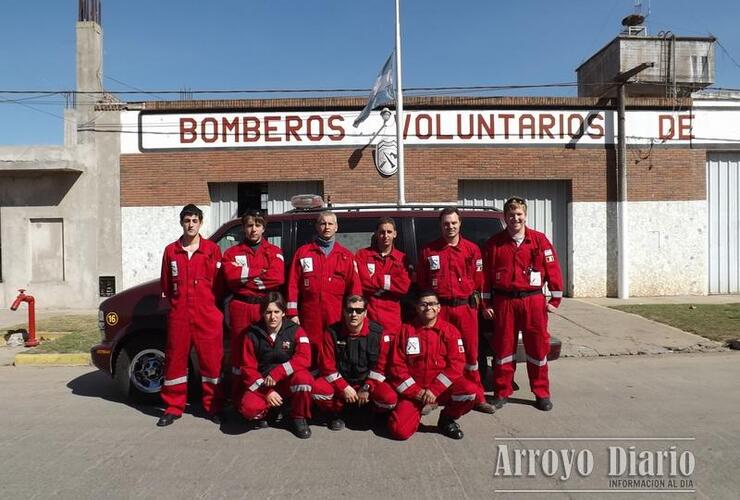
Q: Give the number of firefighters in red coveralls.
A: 9